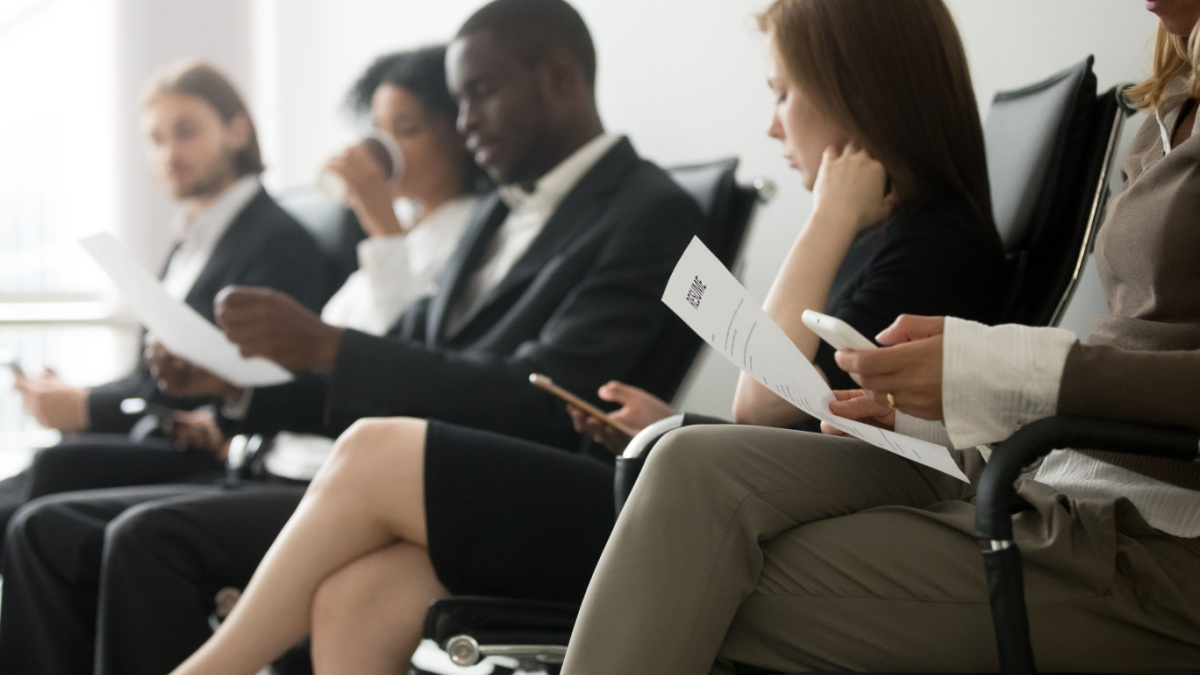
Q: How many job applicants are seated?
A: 5